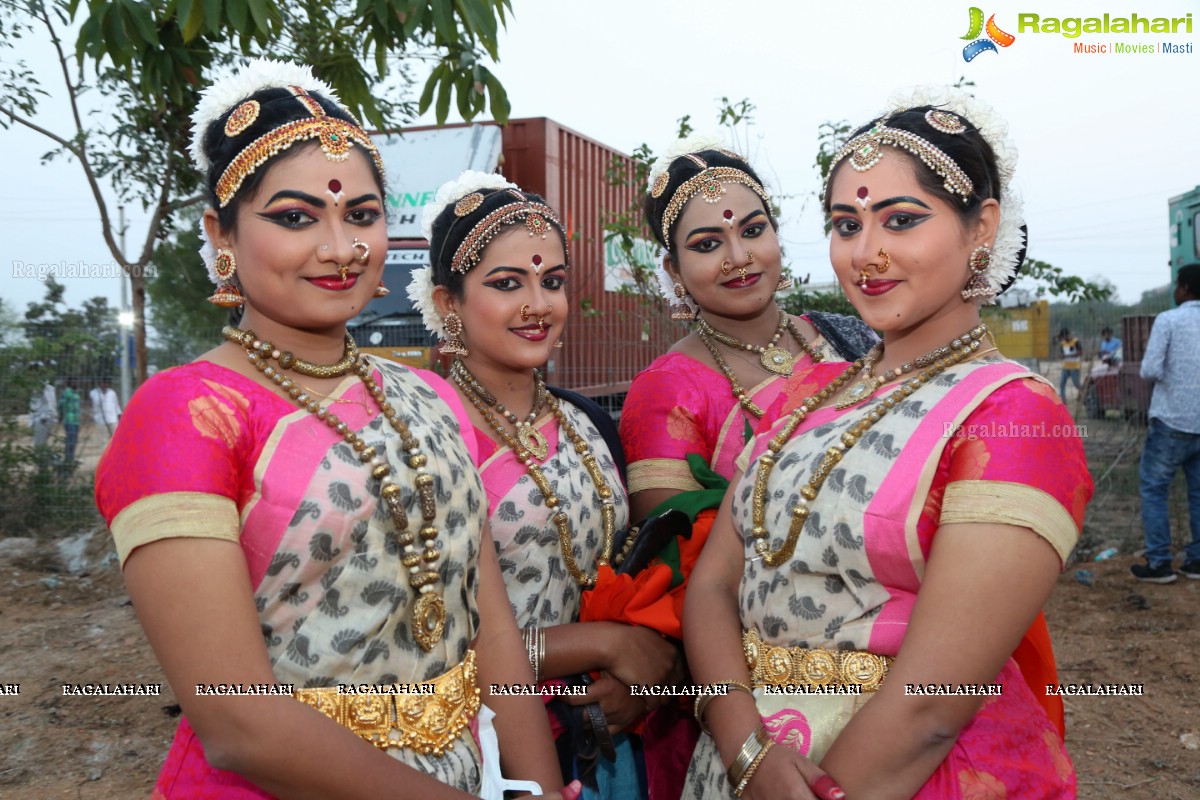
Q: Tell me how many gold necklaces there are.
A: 8